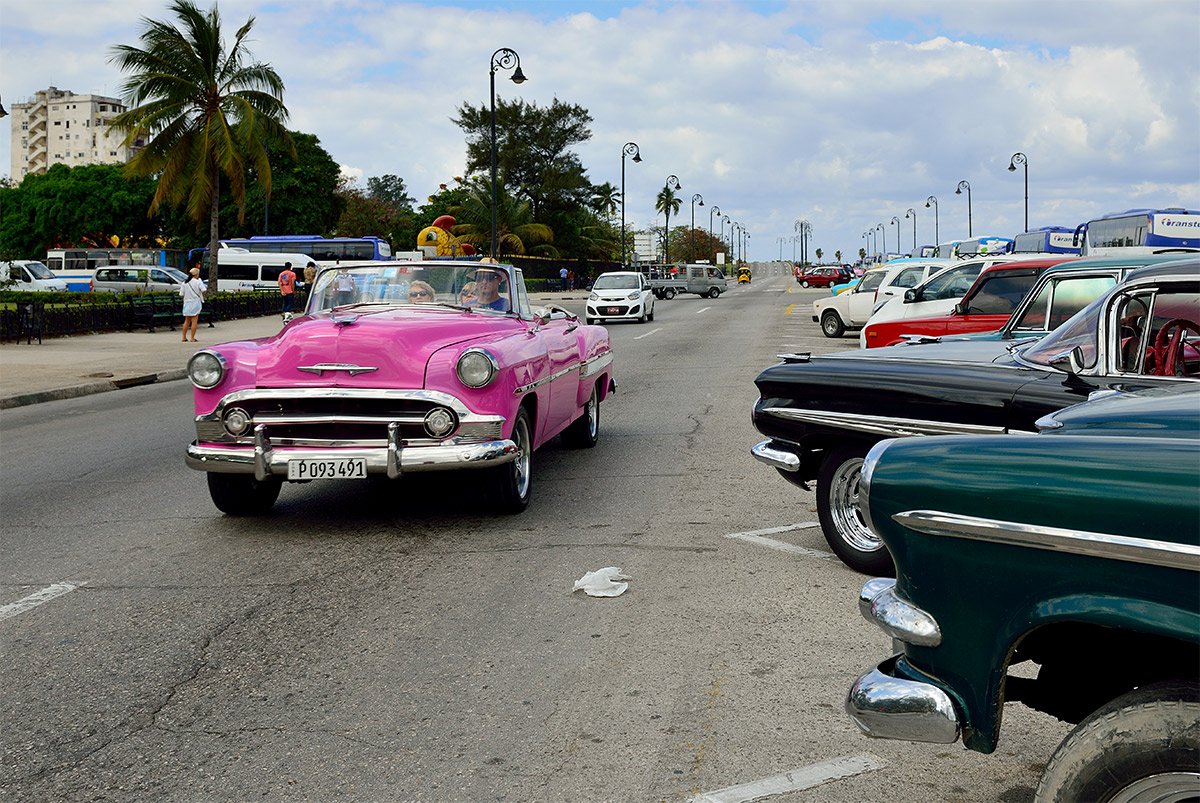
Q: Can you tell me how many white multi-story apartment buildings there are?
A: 1